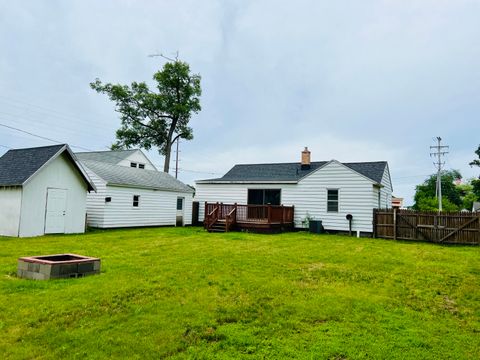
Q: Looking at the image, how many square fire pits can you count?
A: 1